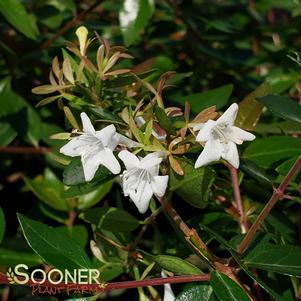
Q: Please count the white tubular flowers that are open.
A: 3